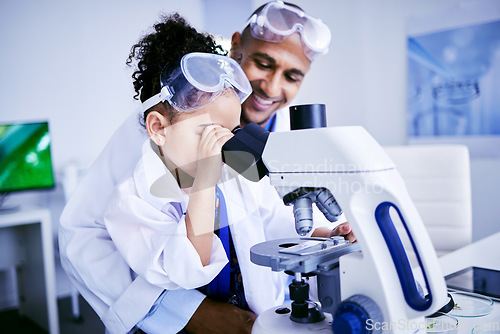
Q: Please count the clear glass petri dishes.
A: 3